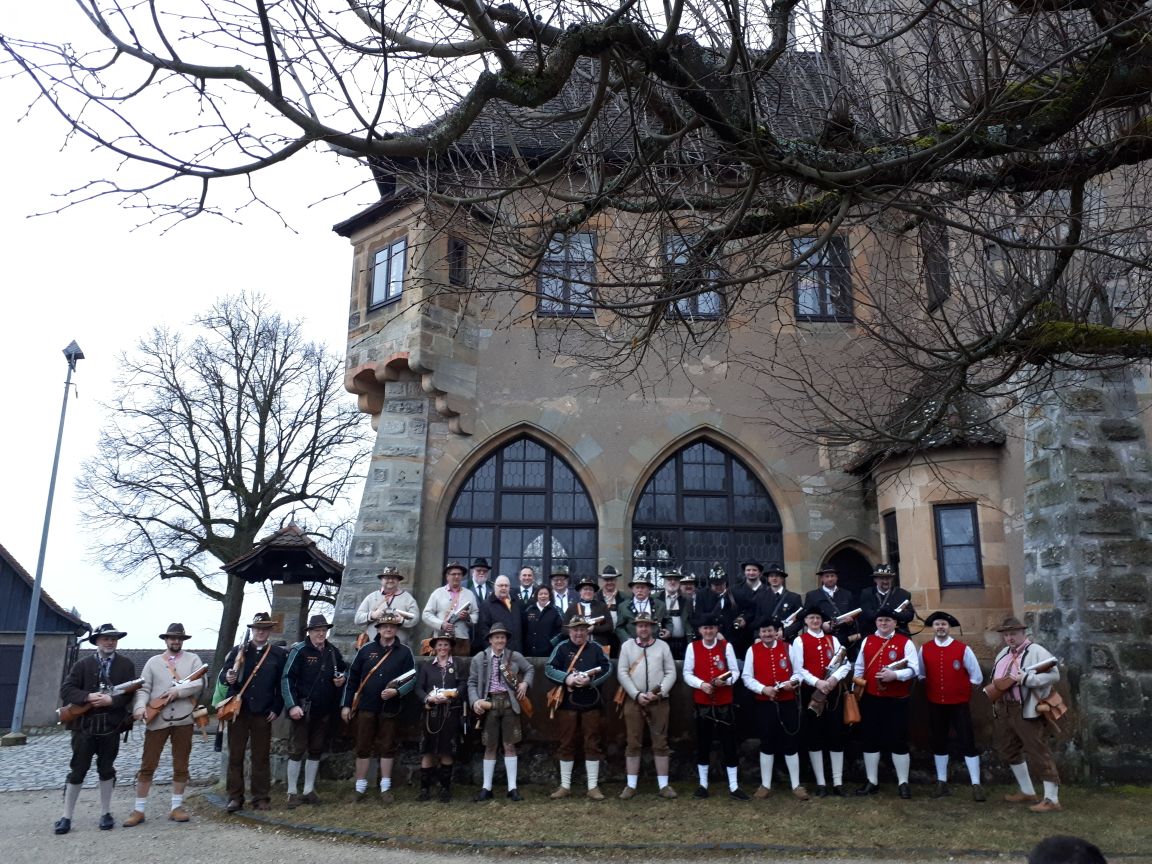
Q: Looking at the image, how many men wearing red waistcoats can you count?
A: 5